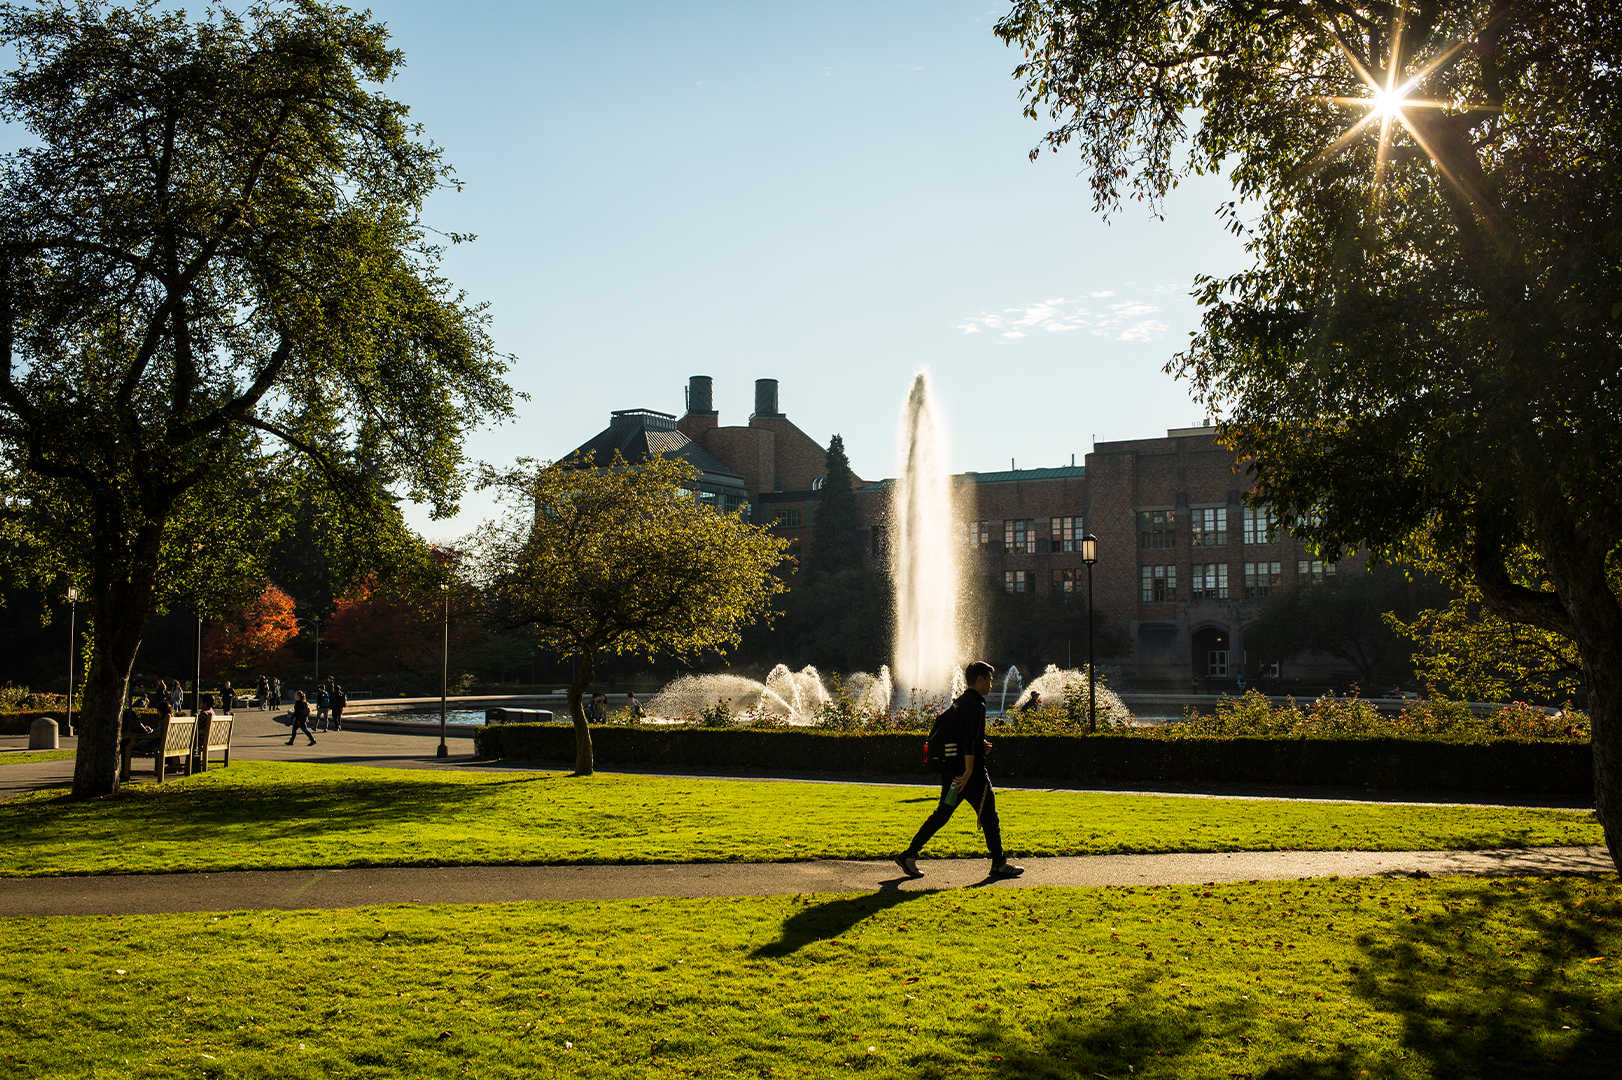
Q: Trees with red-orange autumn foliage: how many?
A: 2